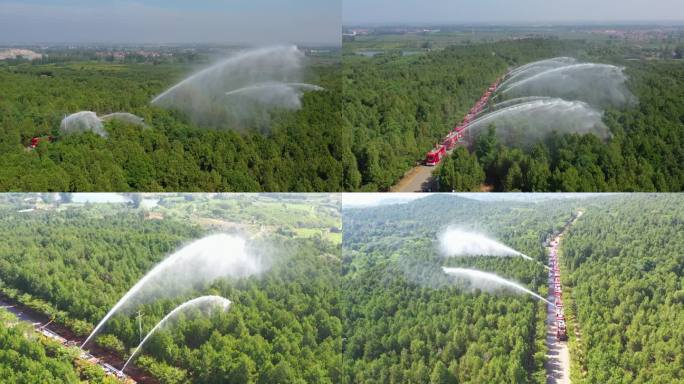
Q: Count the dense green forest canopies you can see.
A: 4